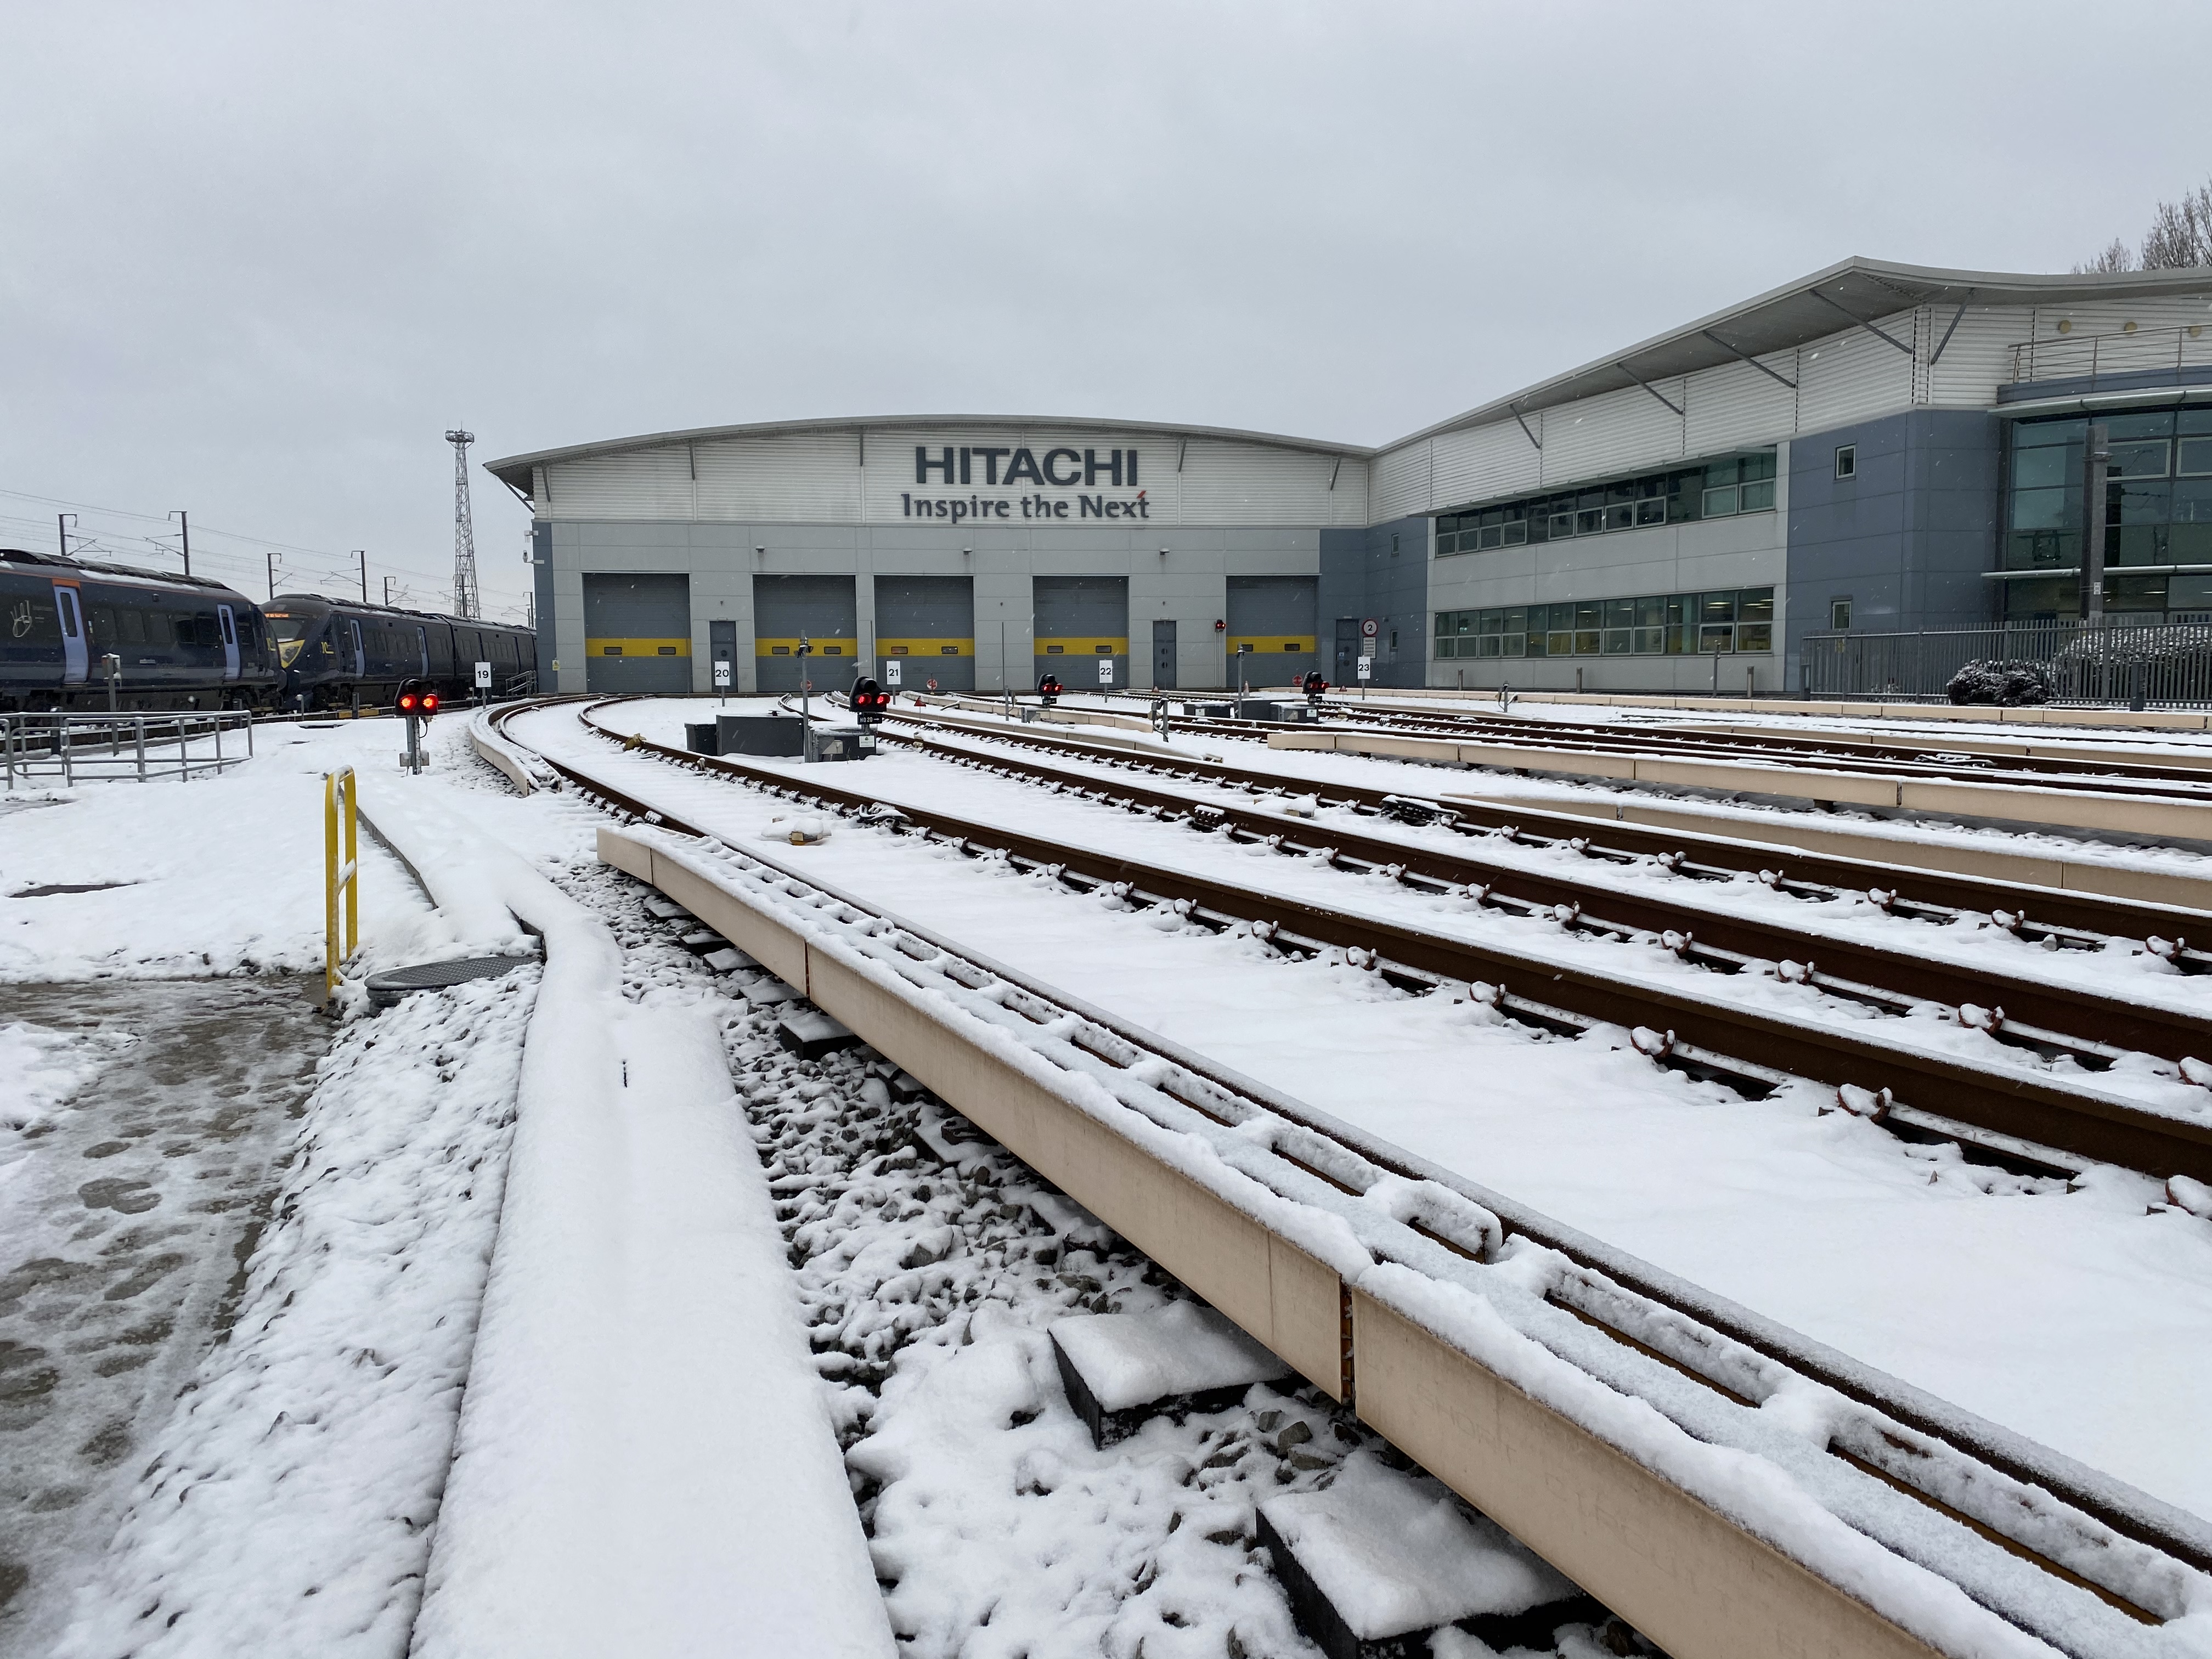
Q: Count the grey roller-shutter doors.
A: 5